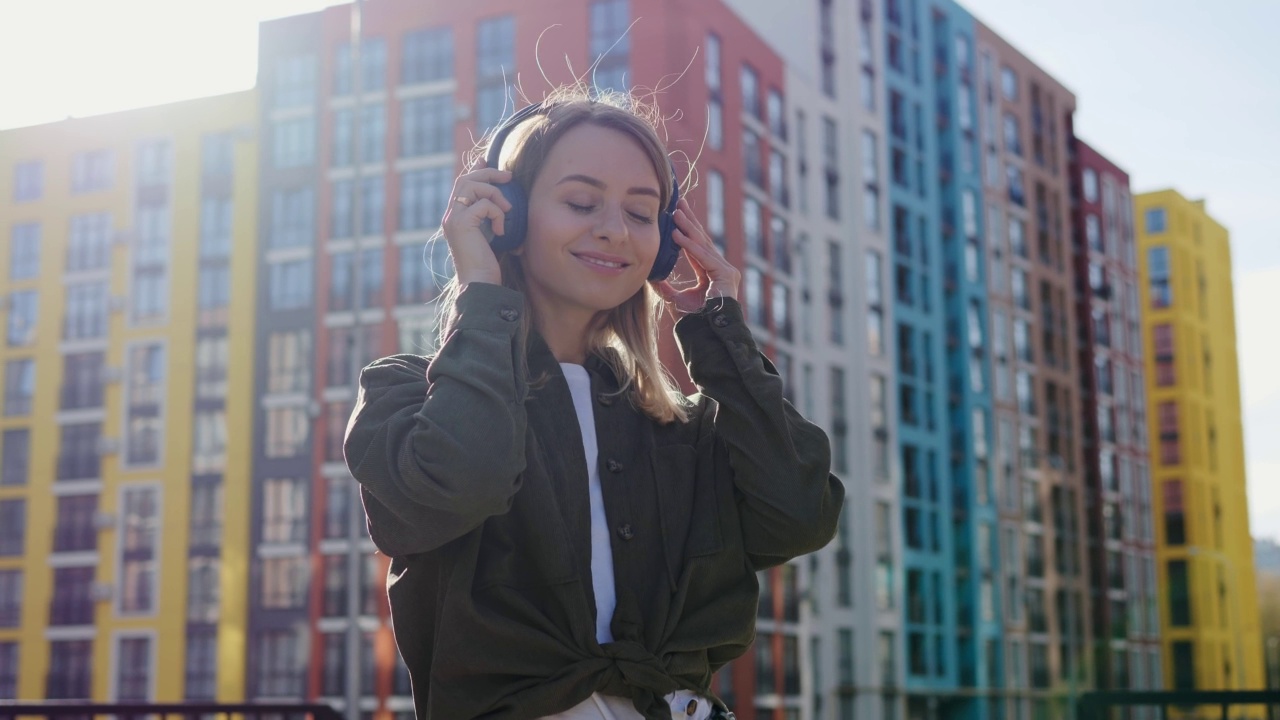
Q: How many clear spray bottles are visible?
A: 0